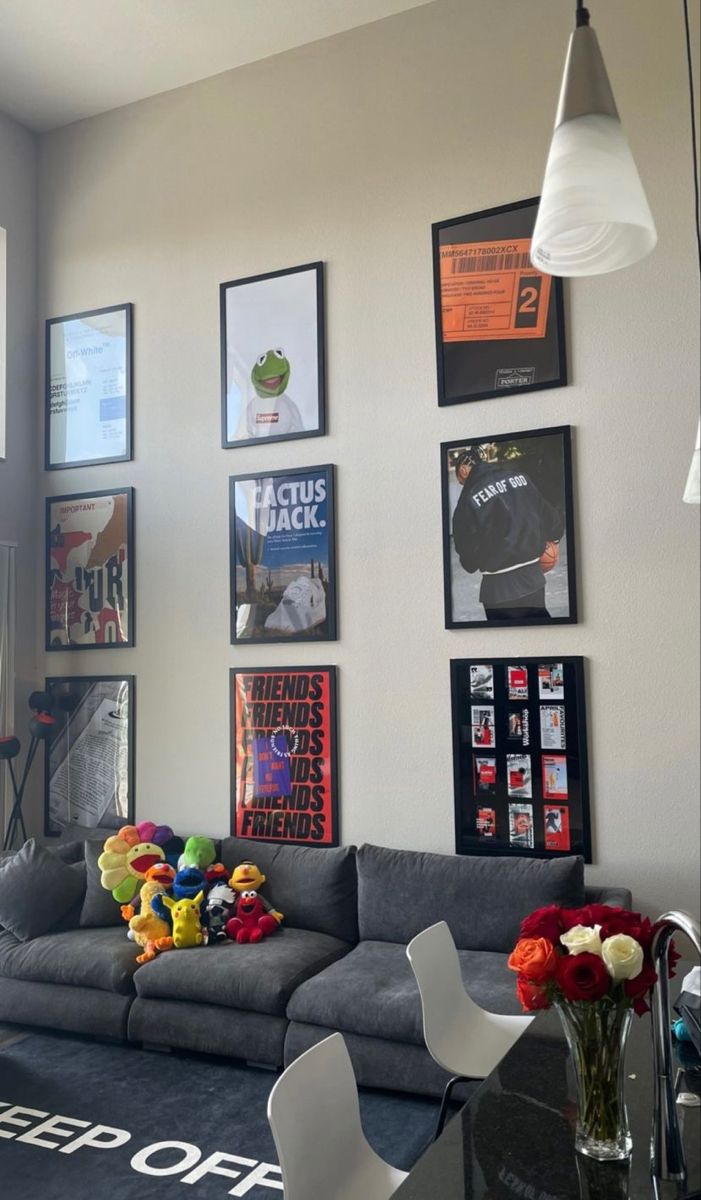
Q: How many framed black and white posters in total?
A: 1